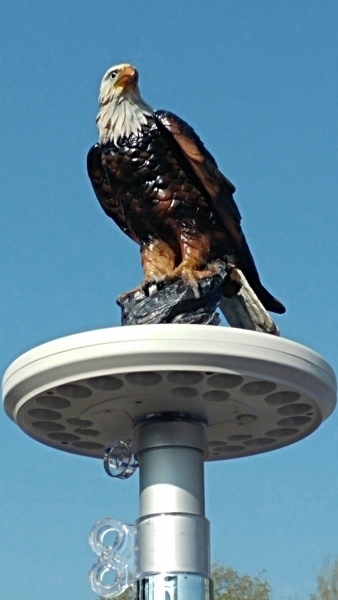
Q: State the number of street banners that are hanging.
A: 0